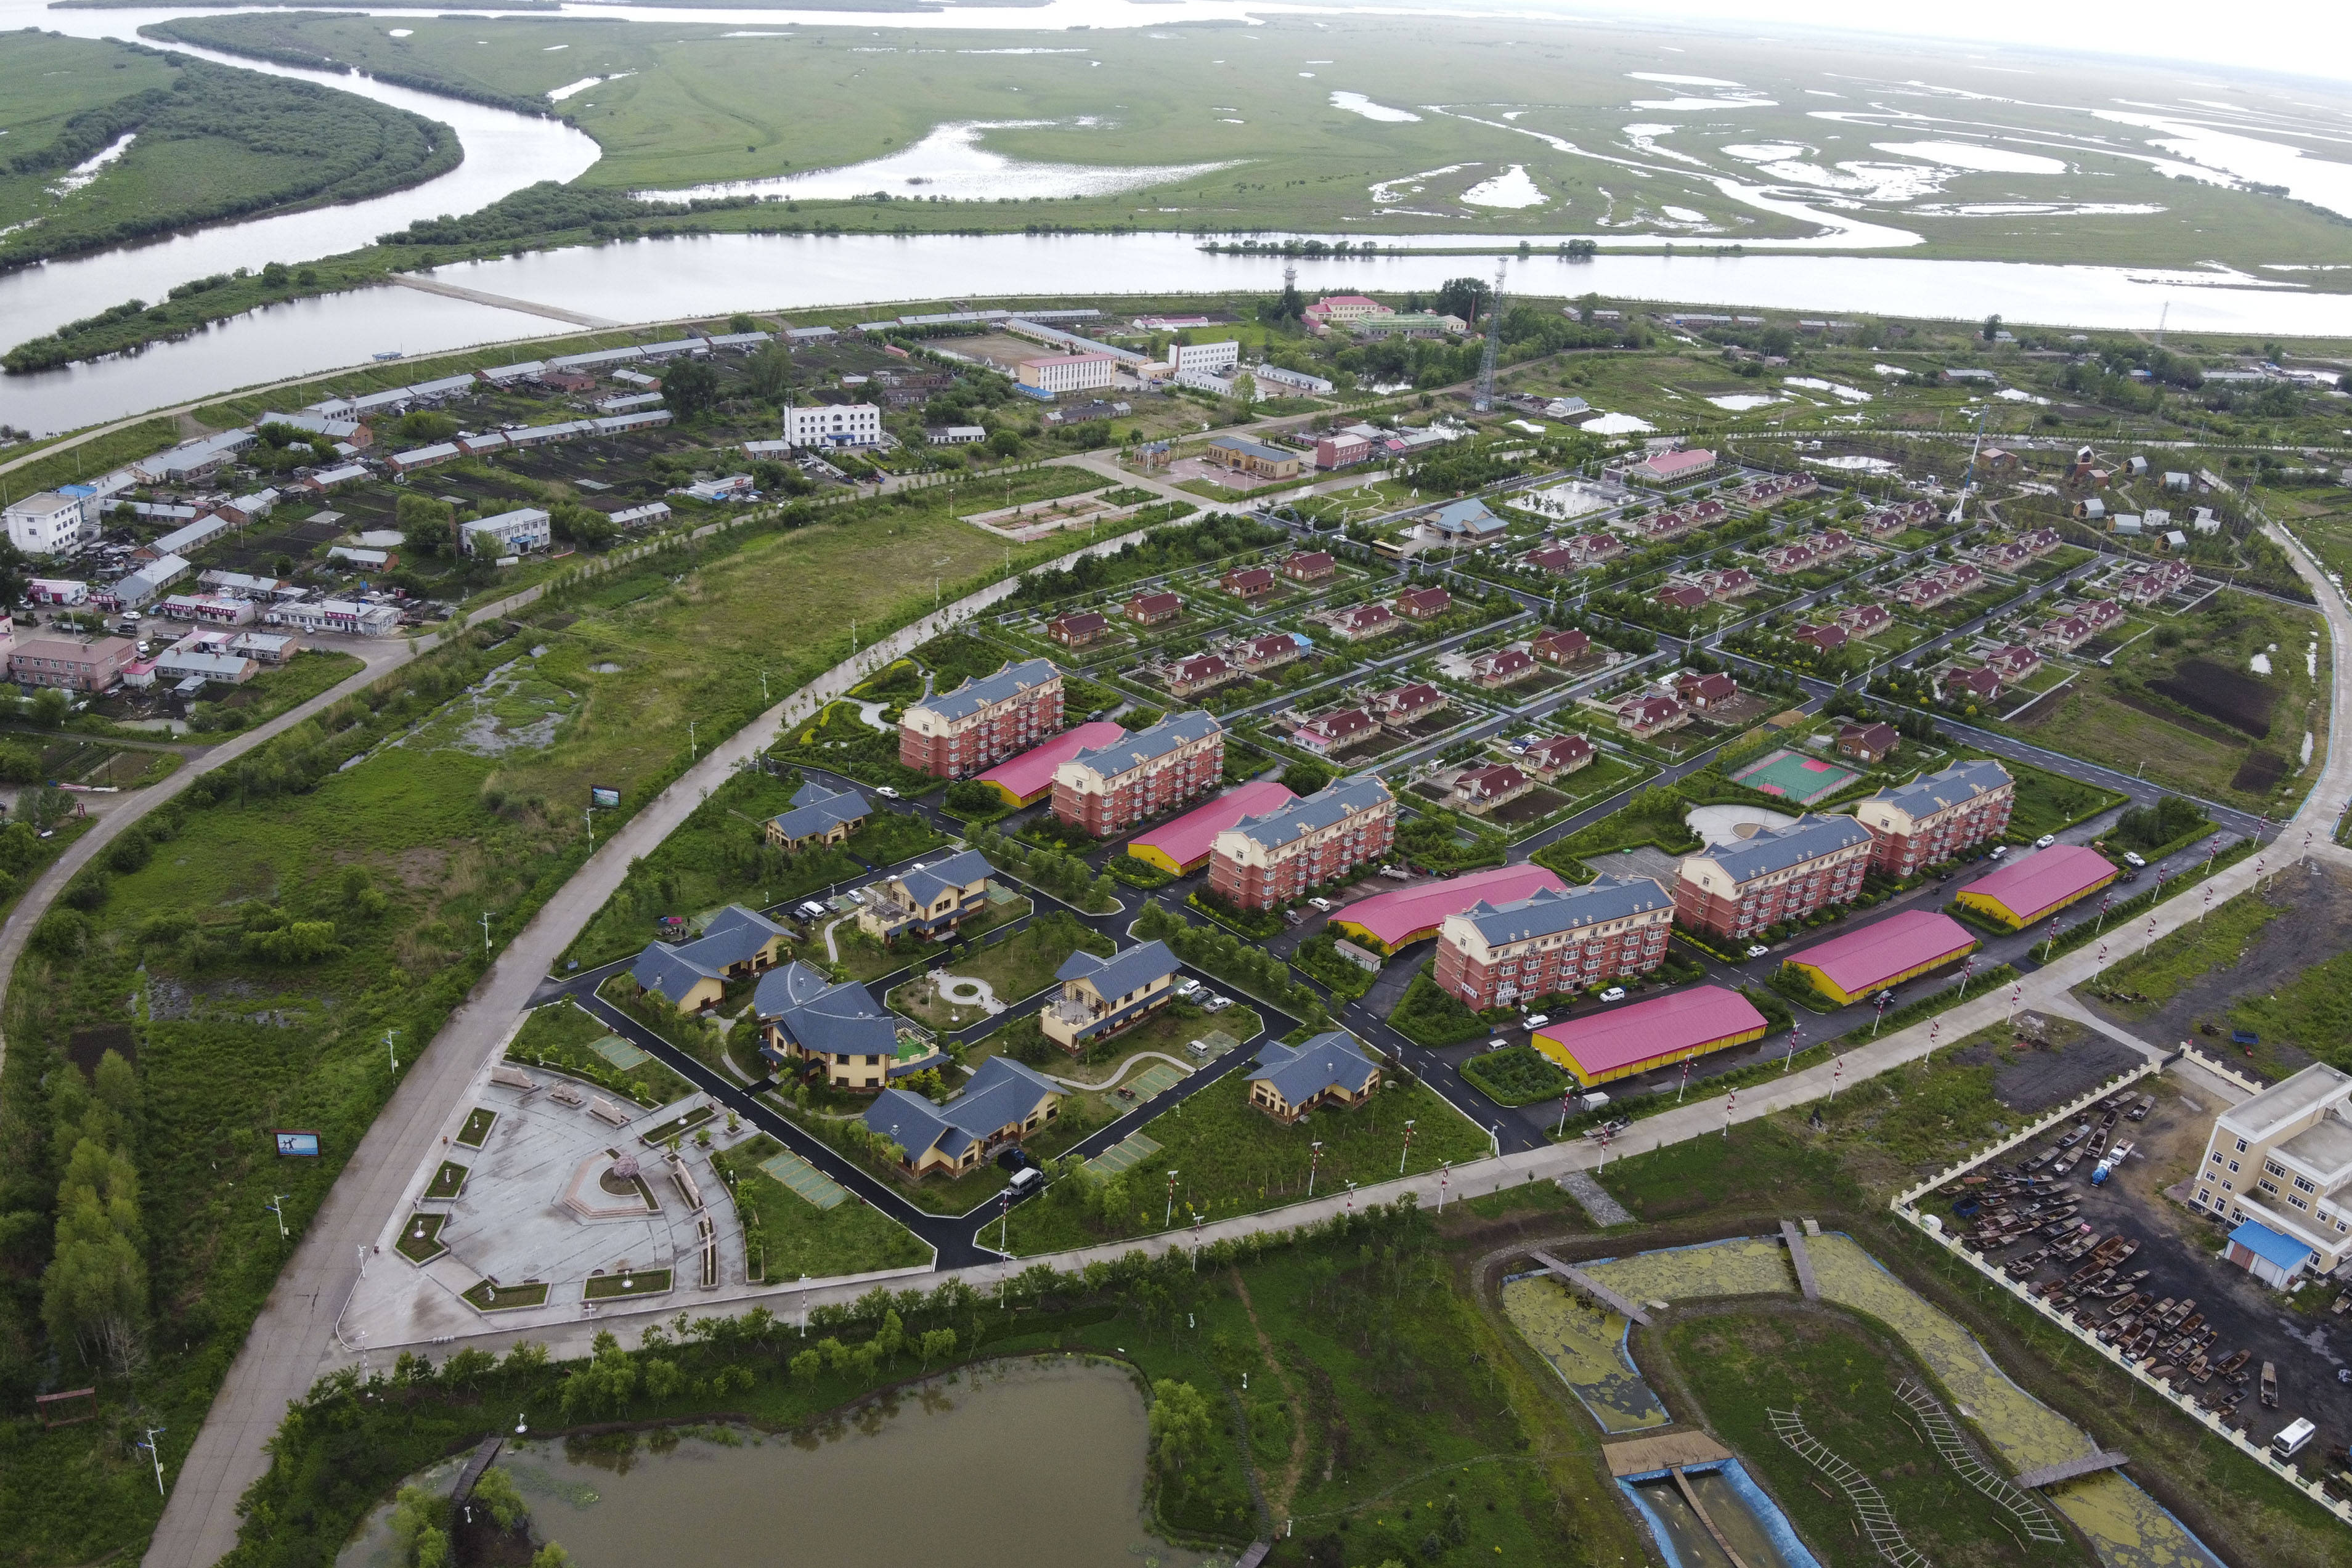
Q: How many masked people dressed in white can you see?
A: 0